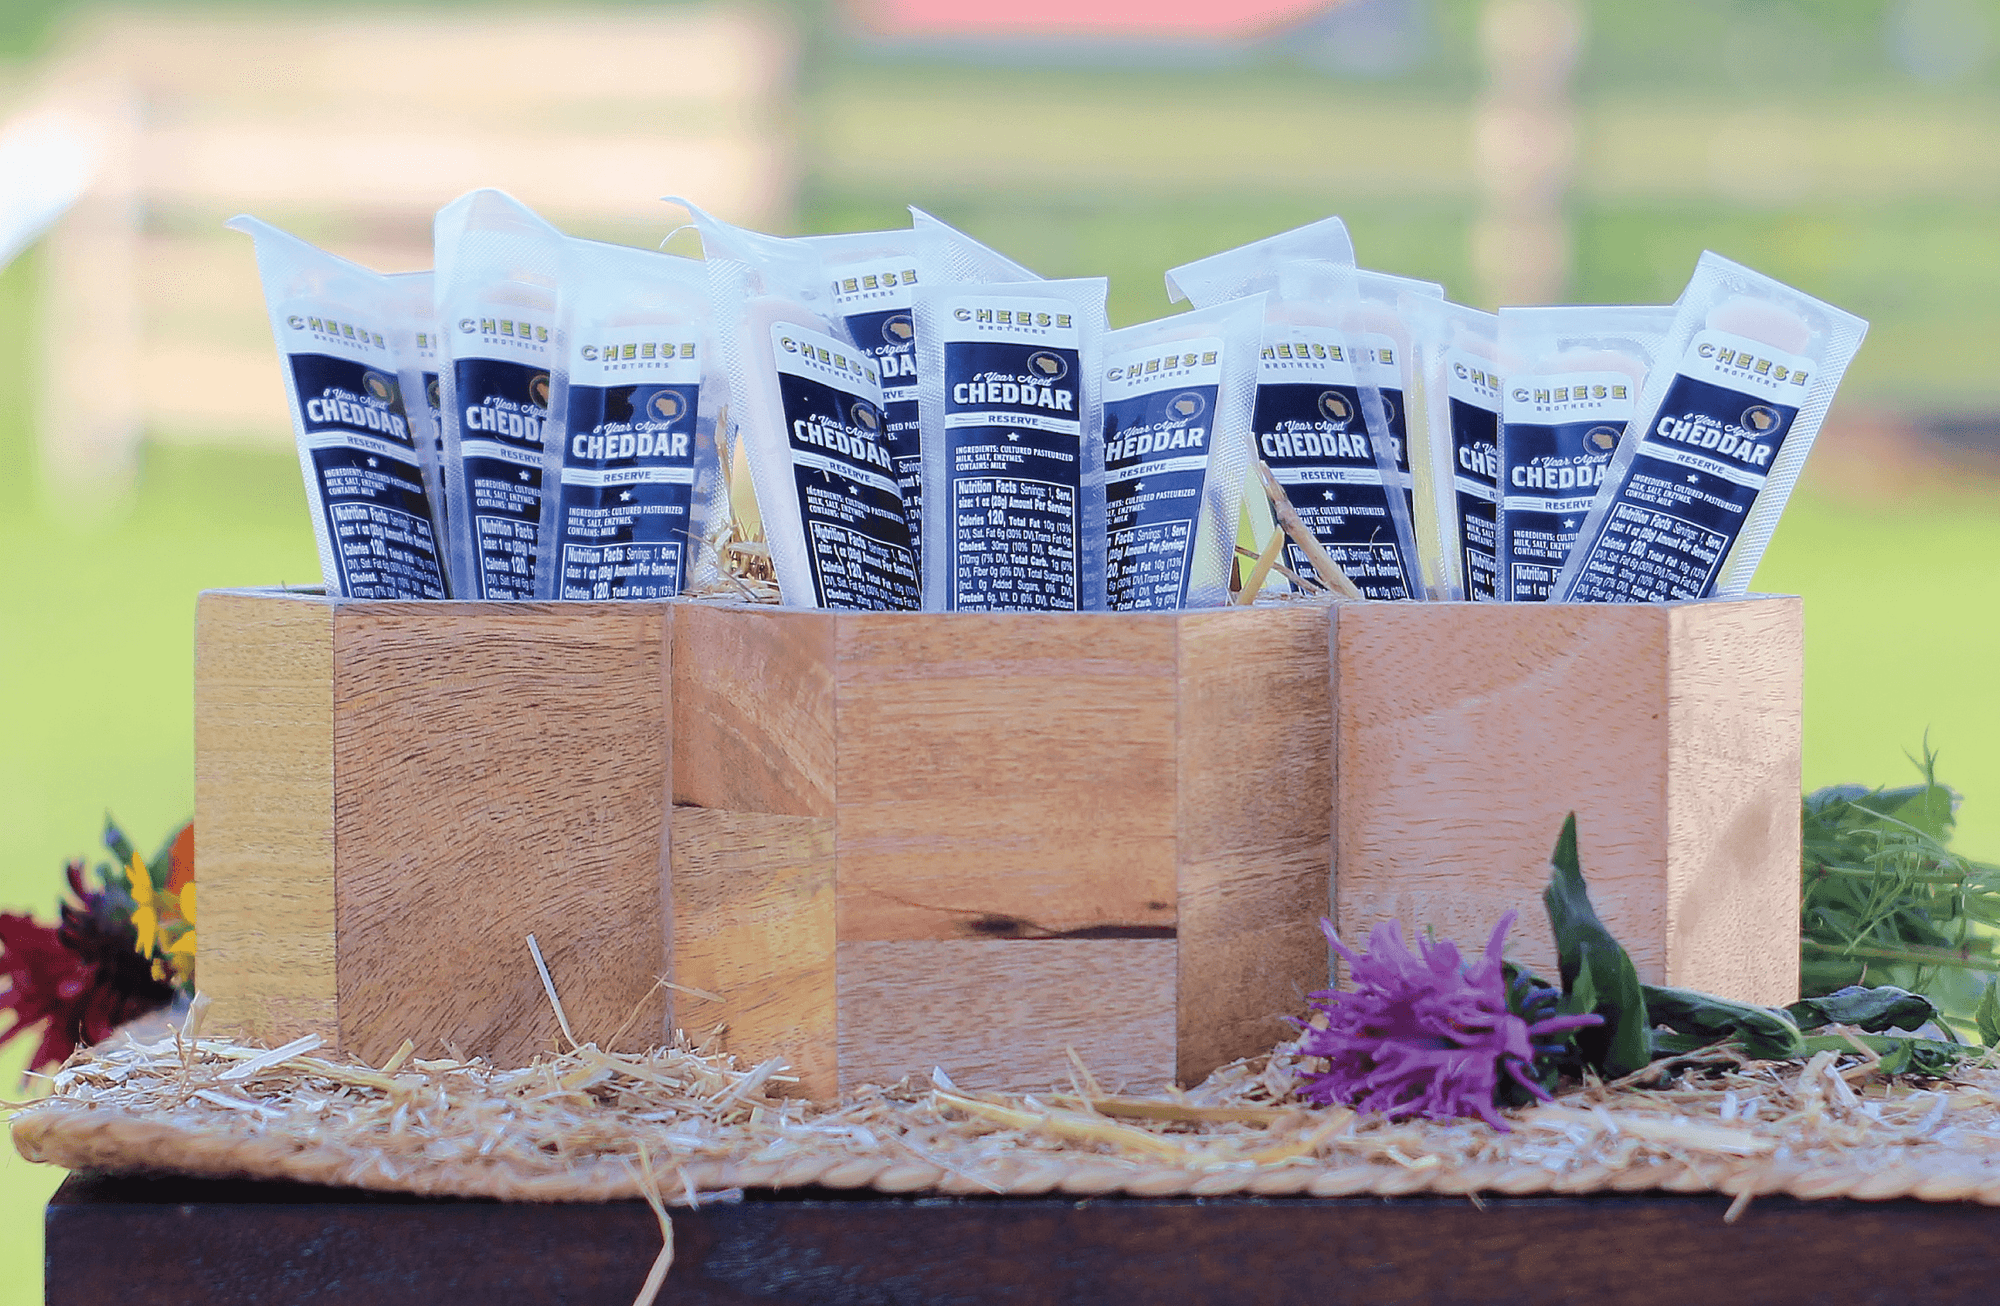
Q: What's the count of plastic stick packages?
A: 13